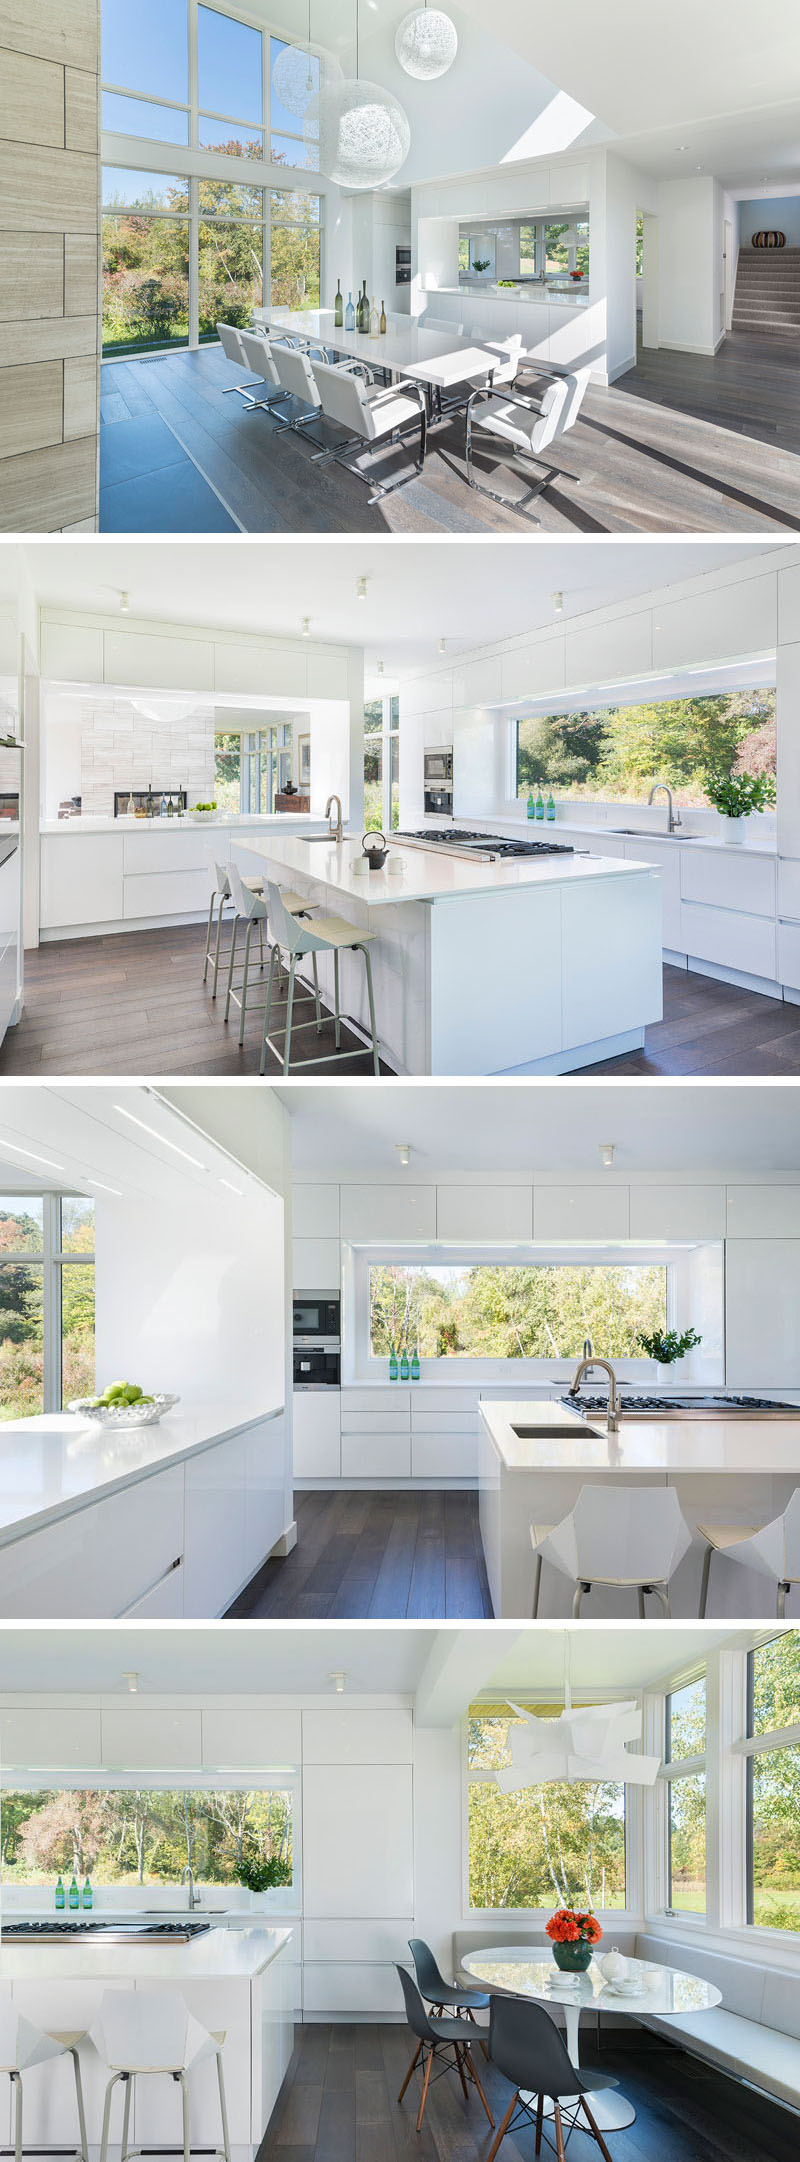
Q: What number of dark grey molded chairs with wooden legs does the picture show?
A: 3